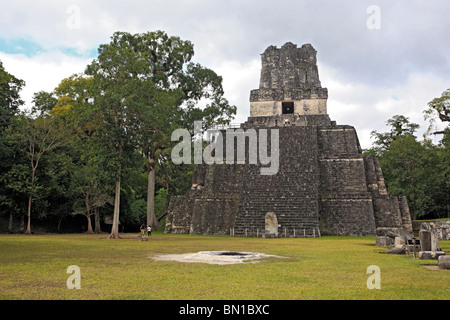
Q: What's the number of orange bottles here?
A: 0